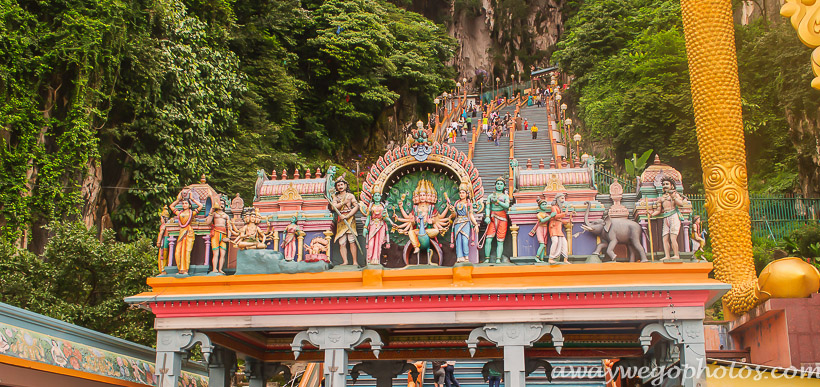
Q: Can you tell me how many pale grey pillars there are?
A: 4